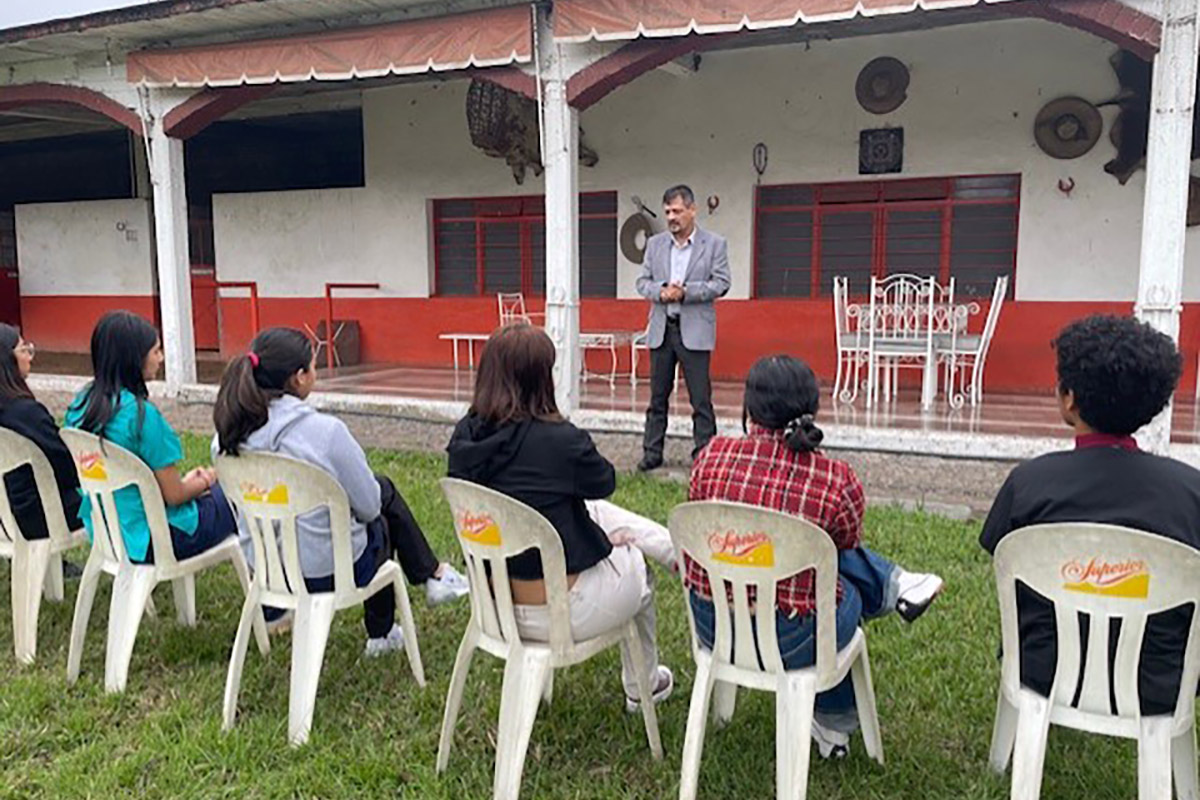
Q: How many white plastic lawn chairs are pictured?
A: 6